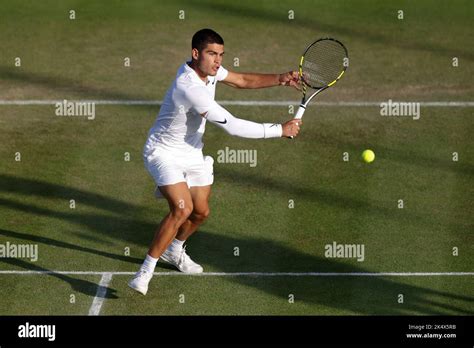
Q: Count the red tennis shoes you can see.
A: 0